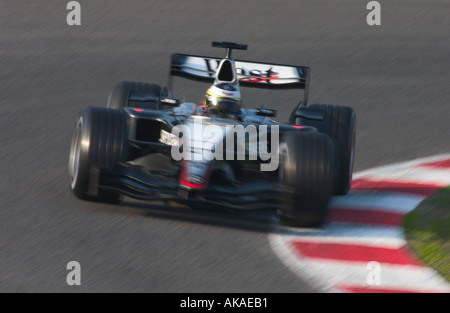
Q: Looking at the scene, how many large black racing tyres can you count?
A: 4